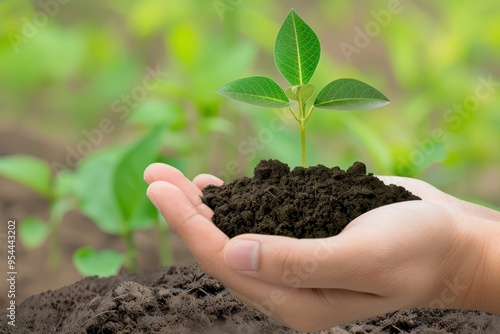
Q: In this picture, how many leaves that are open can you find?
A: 3